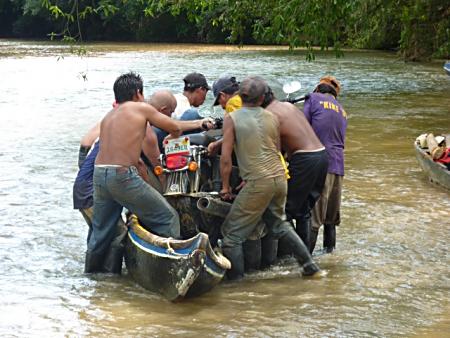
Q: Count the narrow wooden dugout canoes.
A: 2